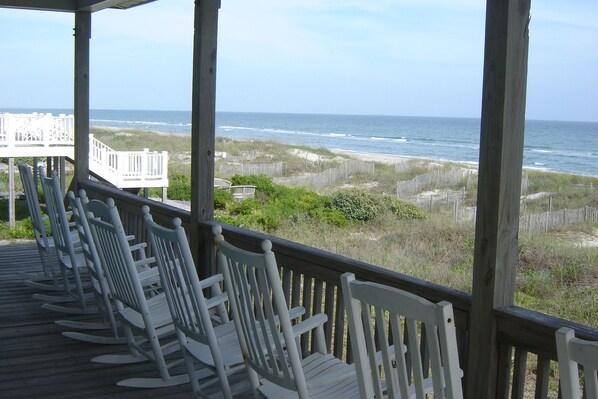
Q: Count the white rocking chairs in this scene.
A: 8